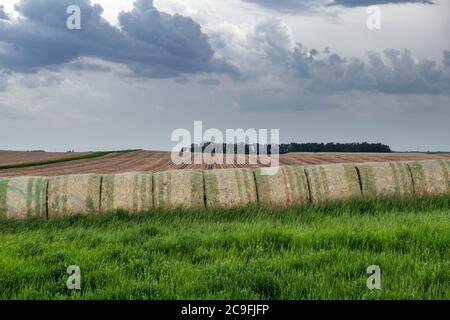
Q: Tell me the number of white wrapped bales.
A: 9